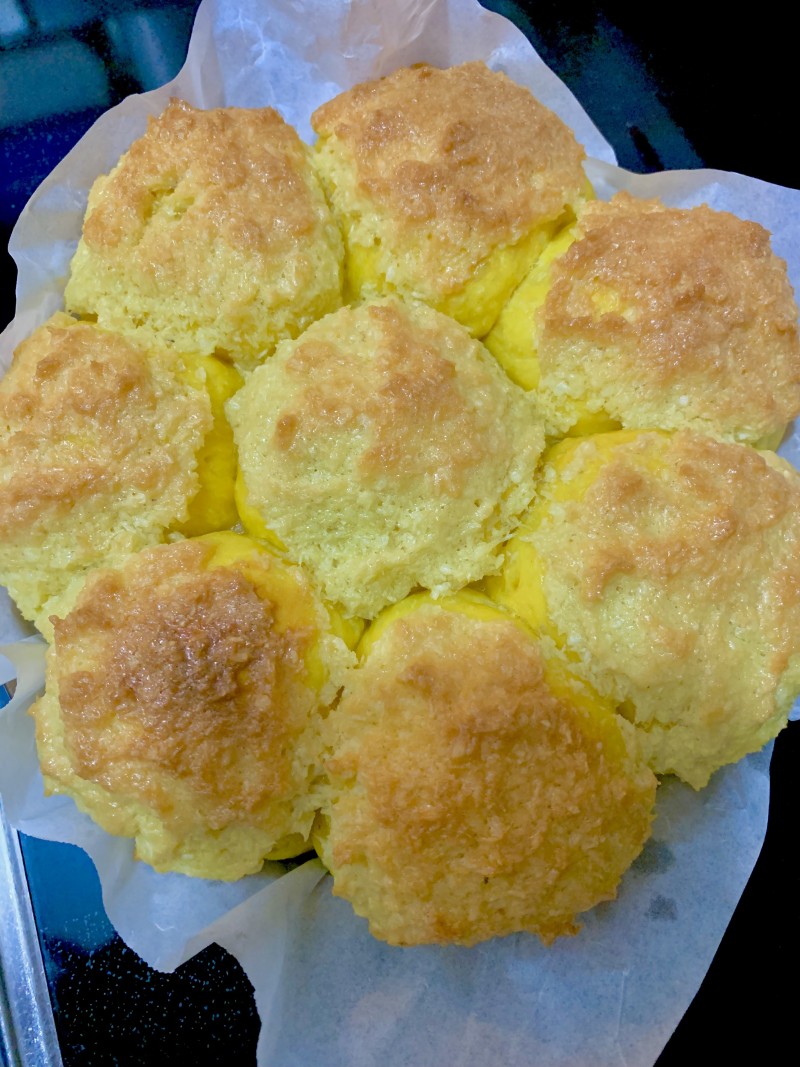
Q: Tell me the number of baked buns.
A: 8